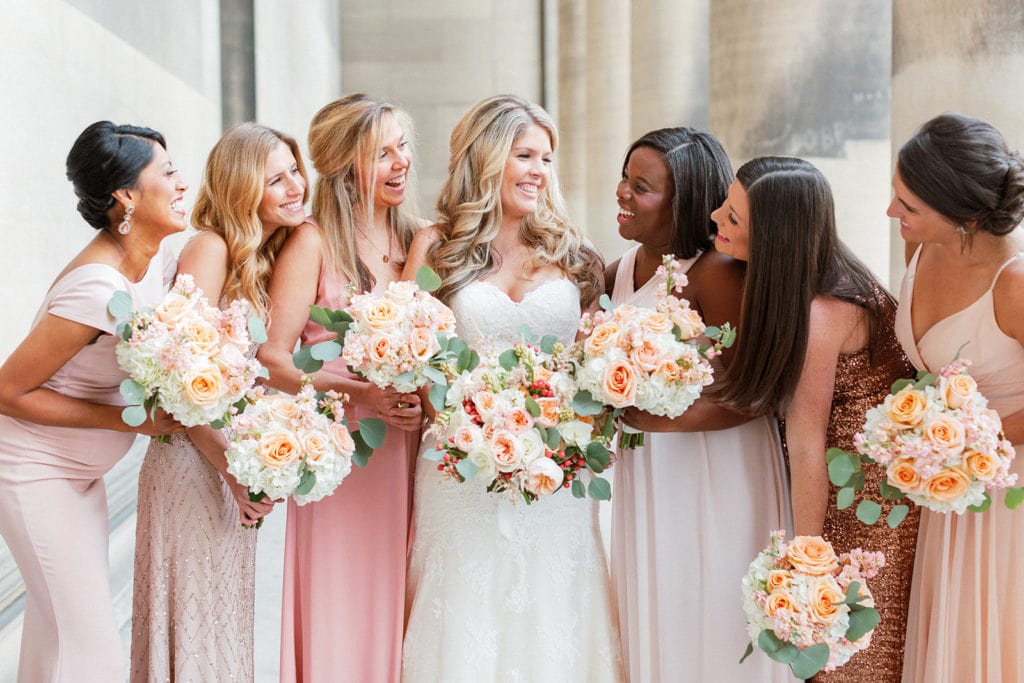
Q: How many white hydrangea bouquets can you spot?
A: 6